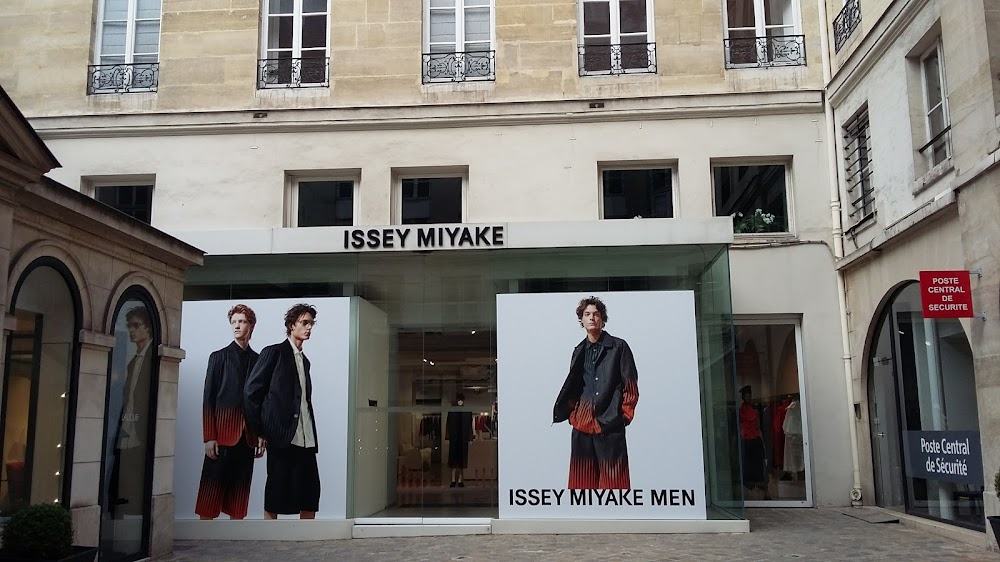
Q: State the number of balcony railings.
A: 6